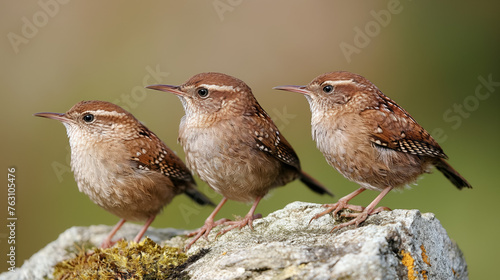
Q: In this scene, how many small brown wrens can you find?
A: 3